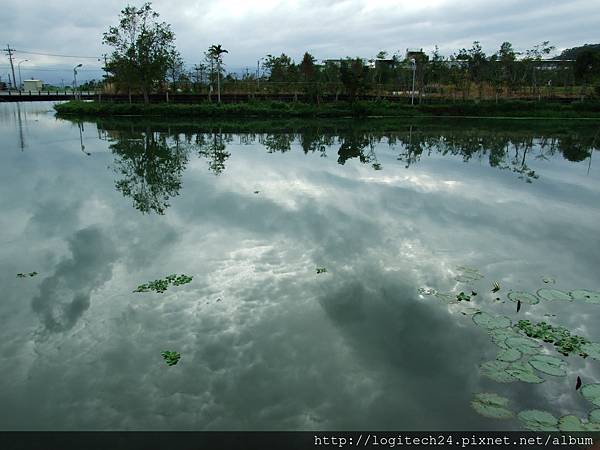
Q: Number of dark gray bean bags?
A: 0